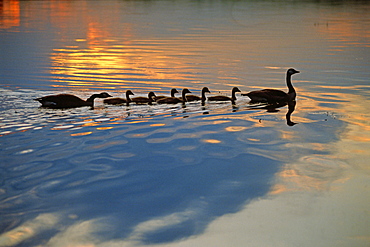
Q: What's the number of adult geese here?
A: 2